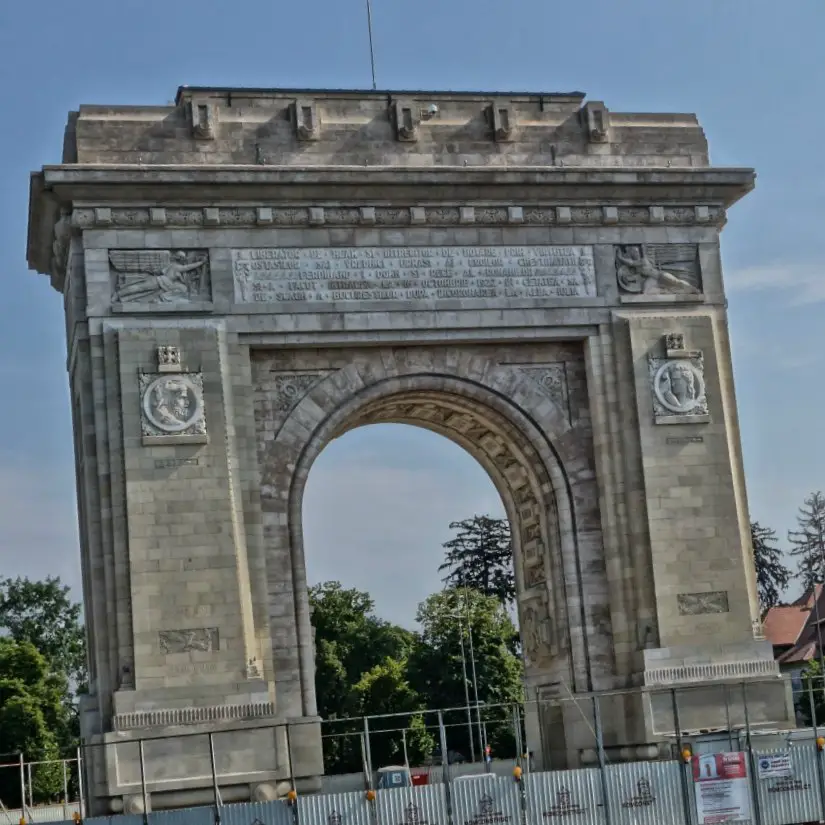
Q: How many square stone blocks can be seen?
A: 13